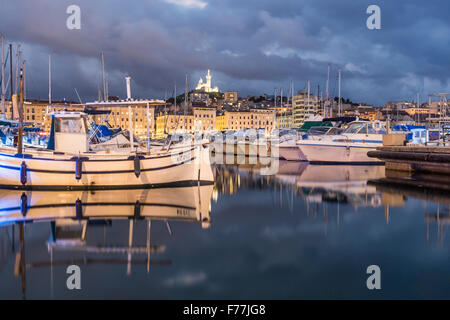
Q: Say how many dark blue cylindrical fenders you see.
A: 3